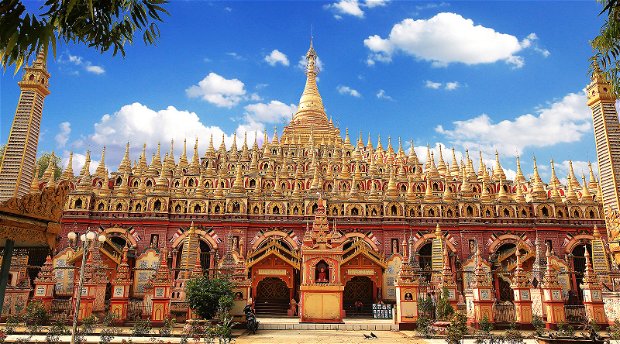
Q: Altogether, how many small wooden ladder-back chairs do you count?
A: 0